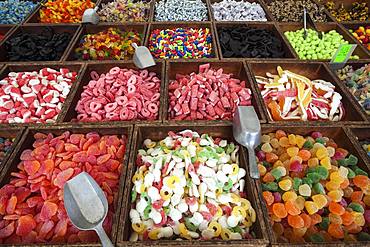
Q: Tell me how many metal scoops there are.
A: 4